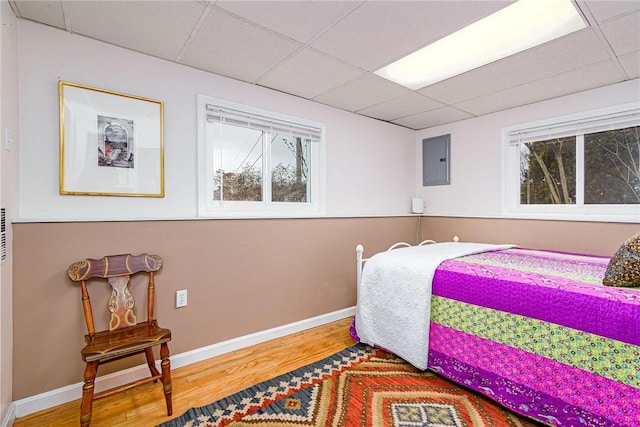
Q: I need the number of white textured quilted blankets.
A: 1